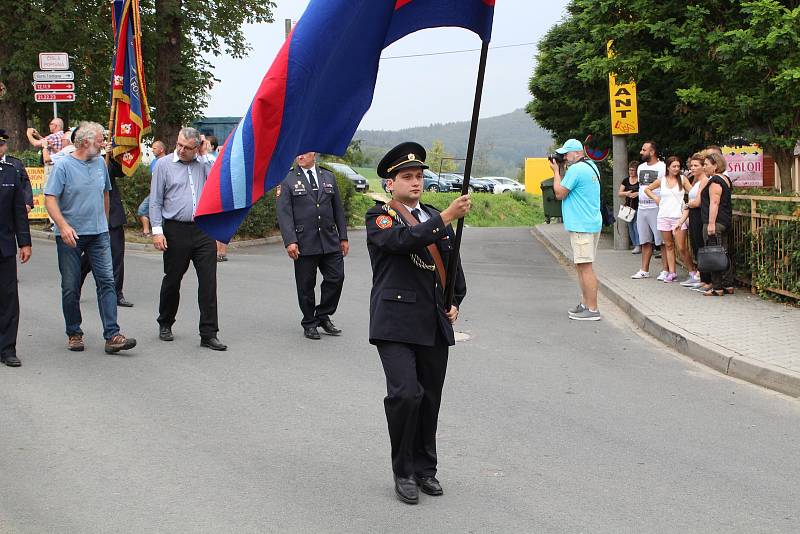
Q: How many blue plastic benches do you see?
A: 0